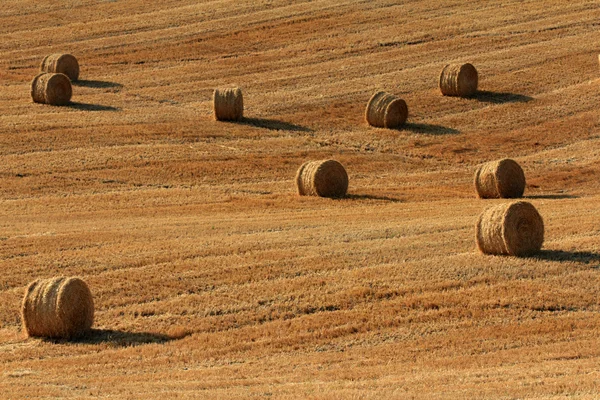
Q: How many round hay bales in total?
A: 9